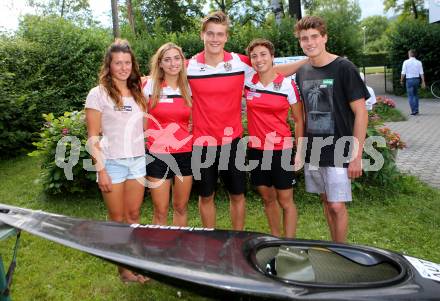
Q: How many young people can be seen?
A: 5